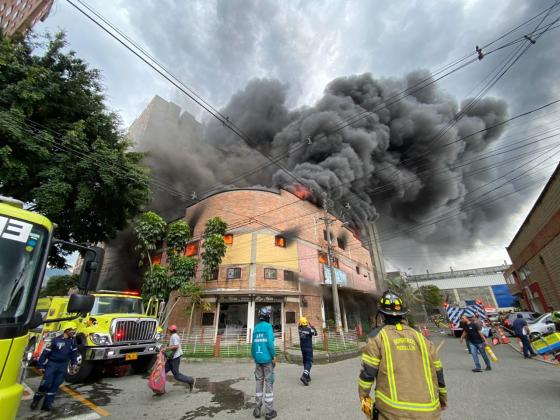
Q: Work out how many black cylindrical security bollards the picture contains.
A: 0